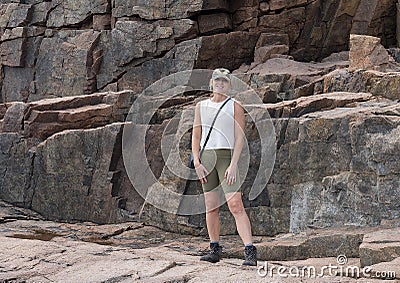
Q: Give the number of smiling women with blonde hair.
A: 1